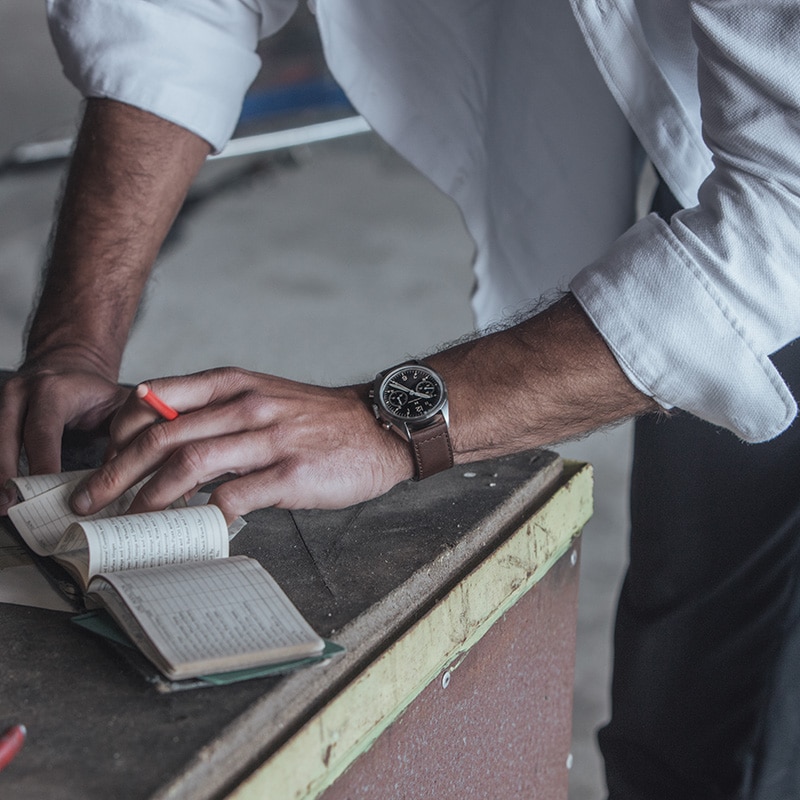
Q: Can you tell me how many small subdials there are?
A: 2